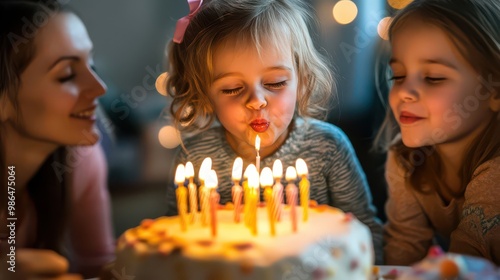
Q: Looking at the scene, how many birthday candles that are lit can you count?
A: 12